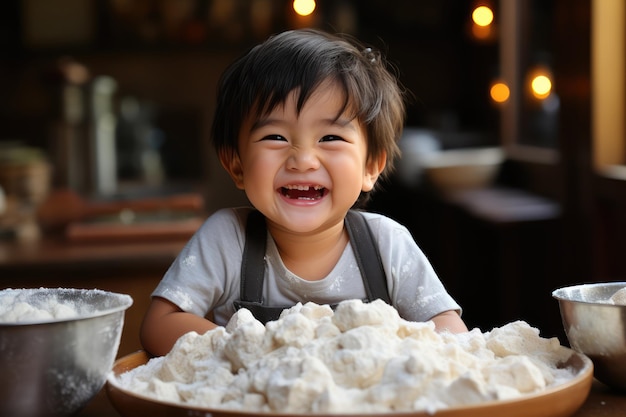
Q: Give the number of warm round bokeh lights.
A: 4